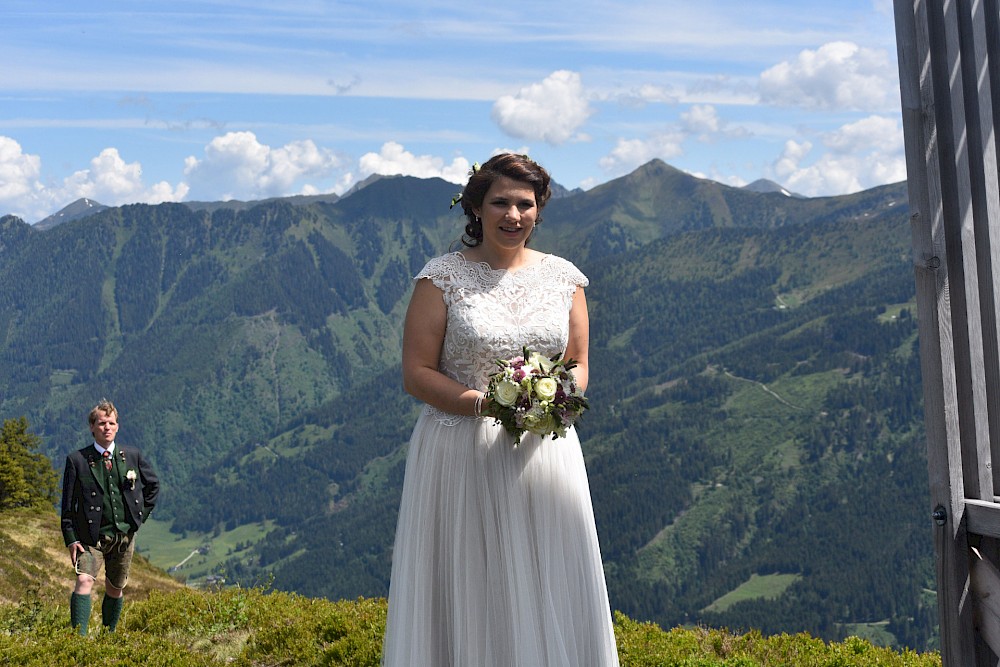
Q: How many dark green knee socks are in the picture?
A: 2